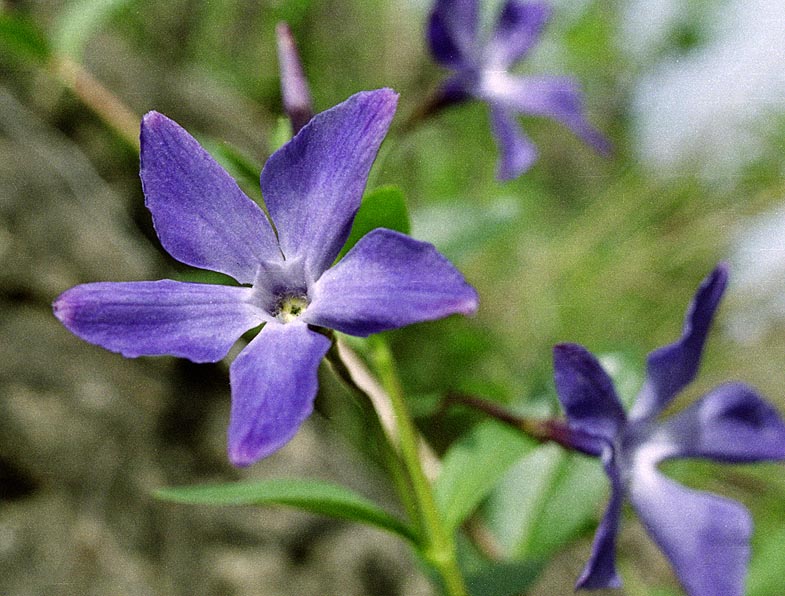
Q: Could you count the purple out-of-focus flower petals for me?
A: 10